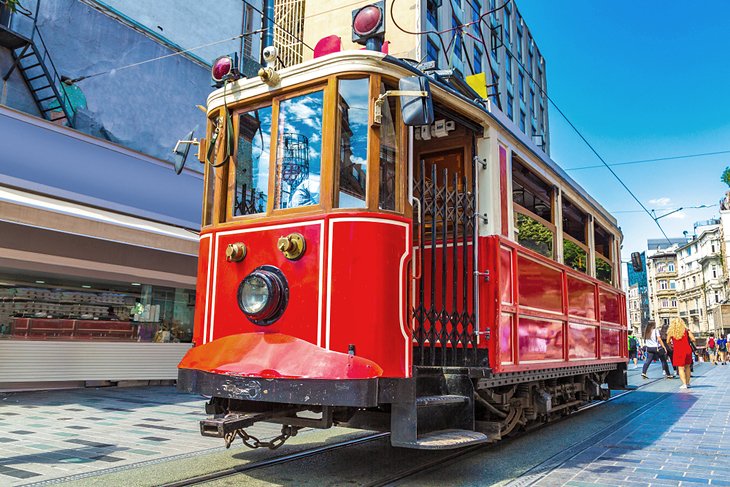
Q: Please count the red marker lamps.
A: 2